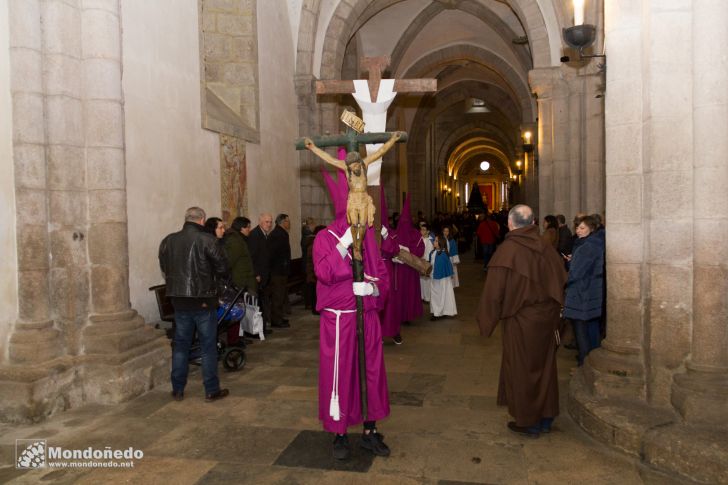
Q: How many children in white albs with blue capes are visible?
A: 3